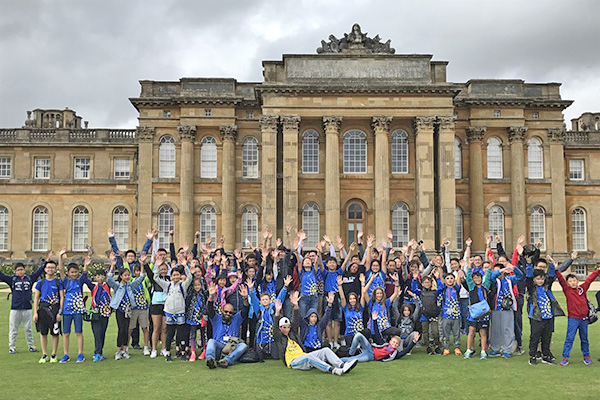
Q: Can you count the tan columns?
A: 12